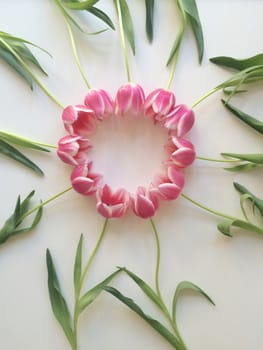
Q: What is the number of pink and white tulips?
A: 11